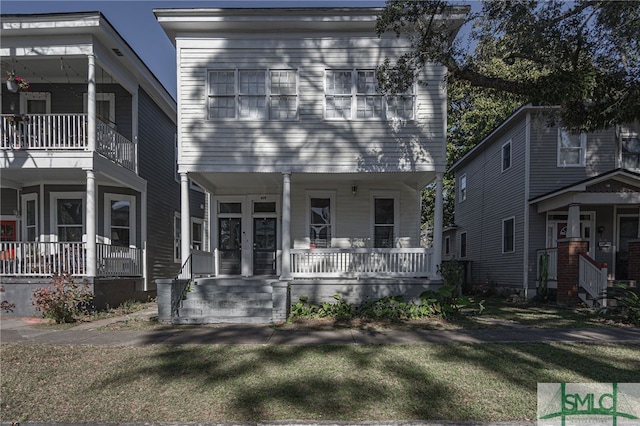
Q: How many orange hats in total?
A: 0